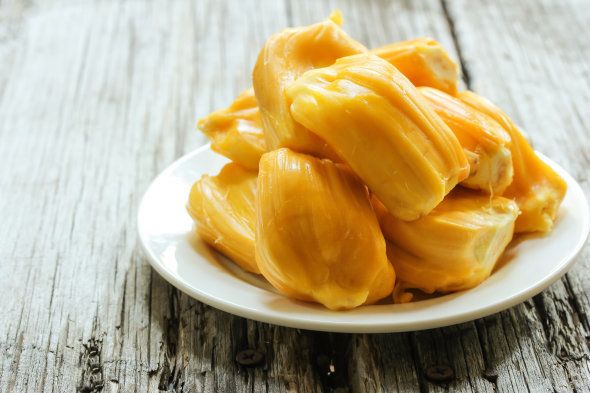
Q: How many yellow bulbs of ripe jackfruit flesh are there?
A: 9